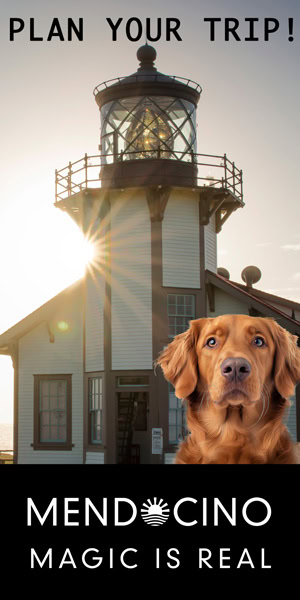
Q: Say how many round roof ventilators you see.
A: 2